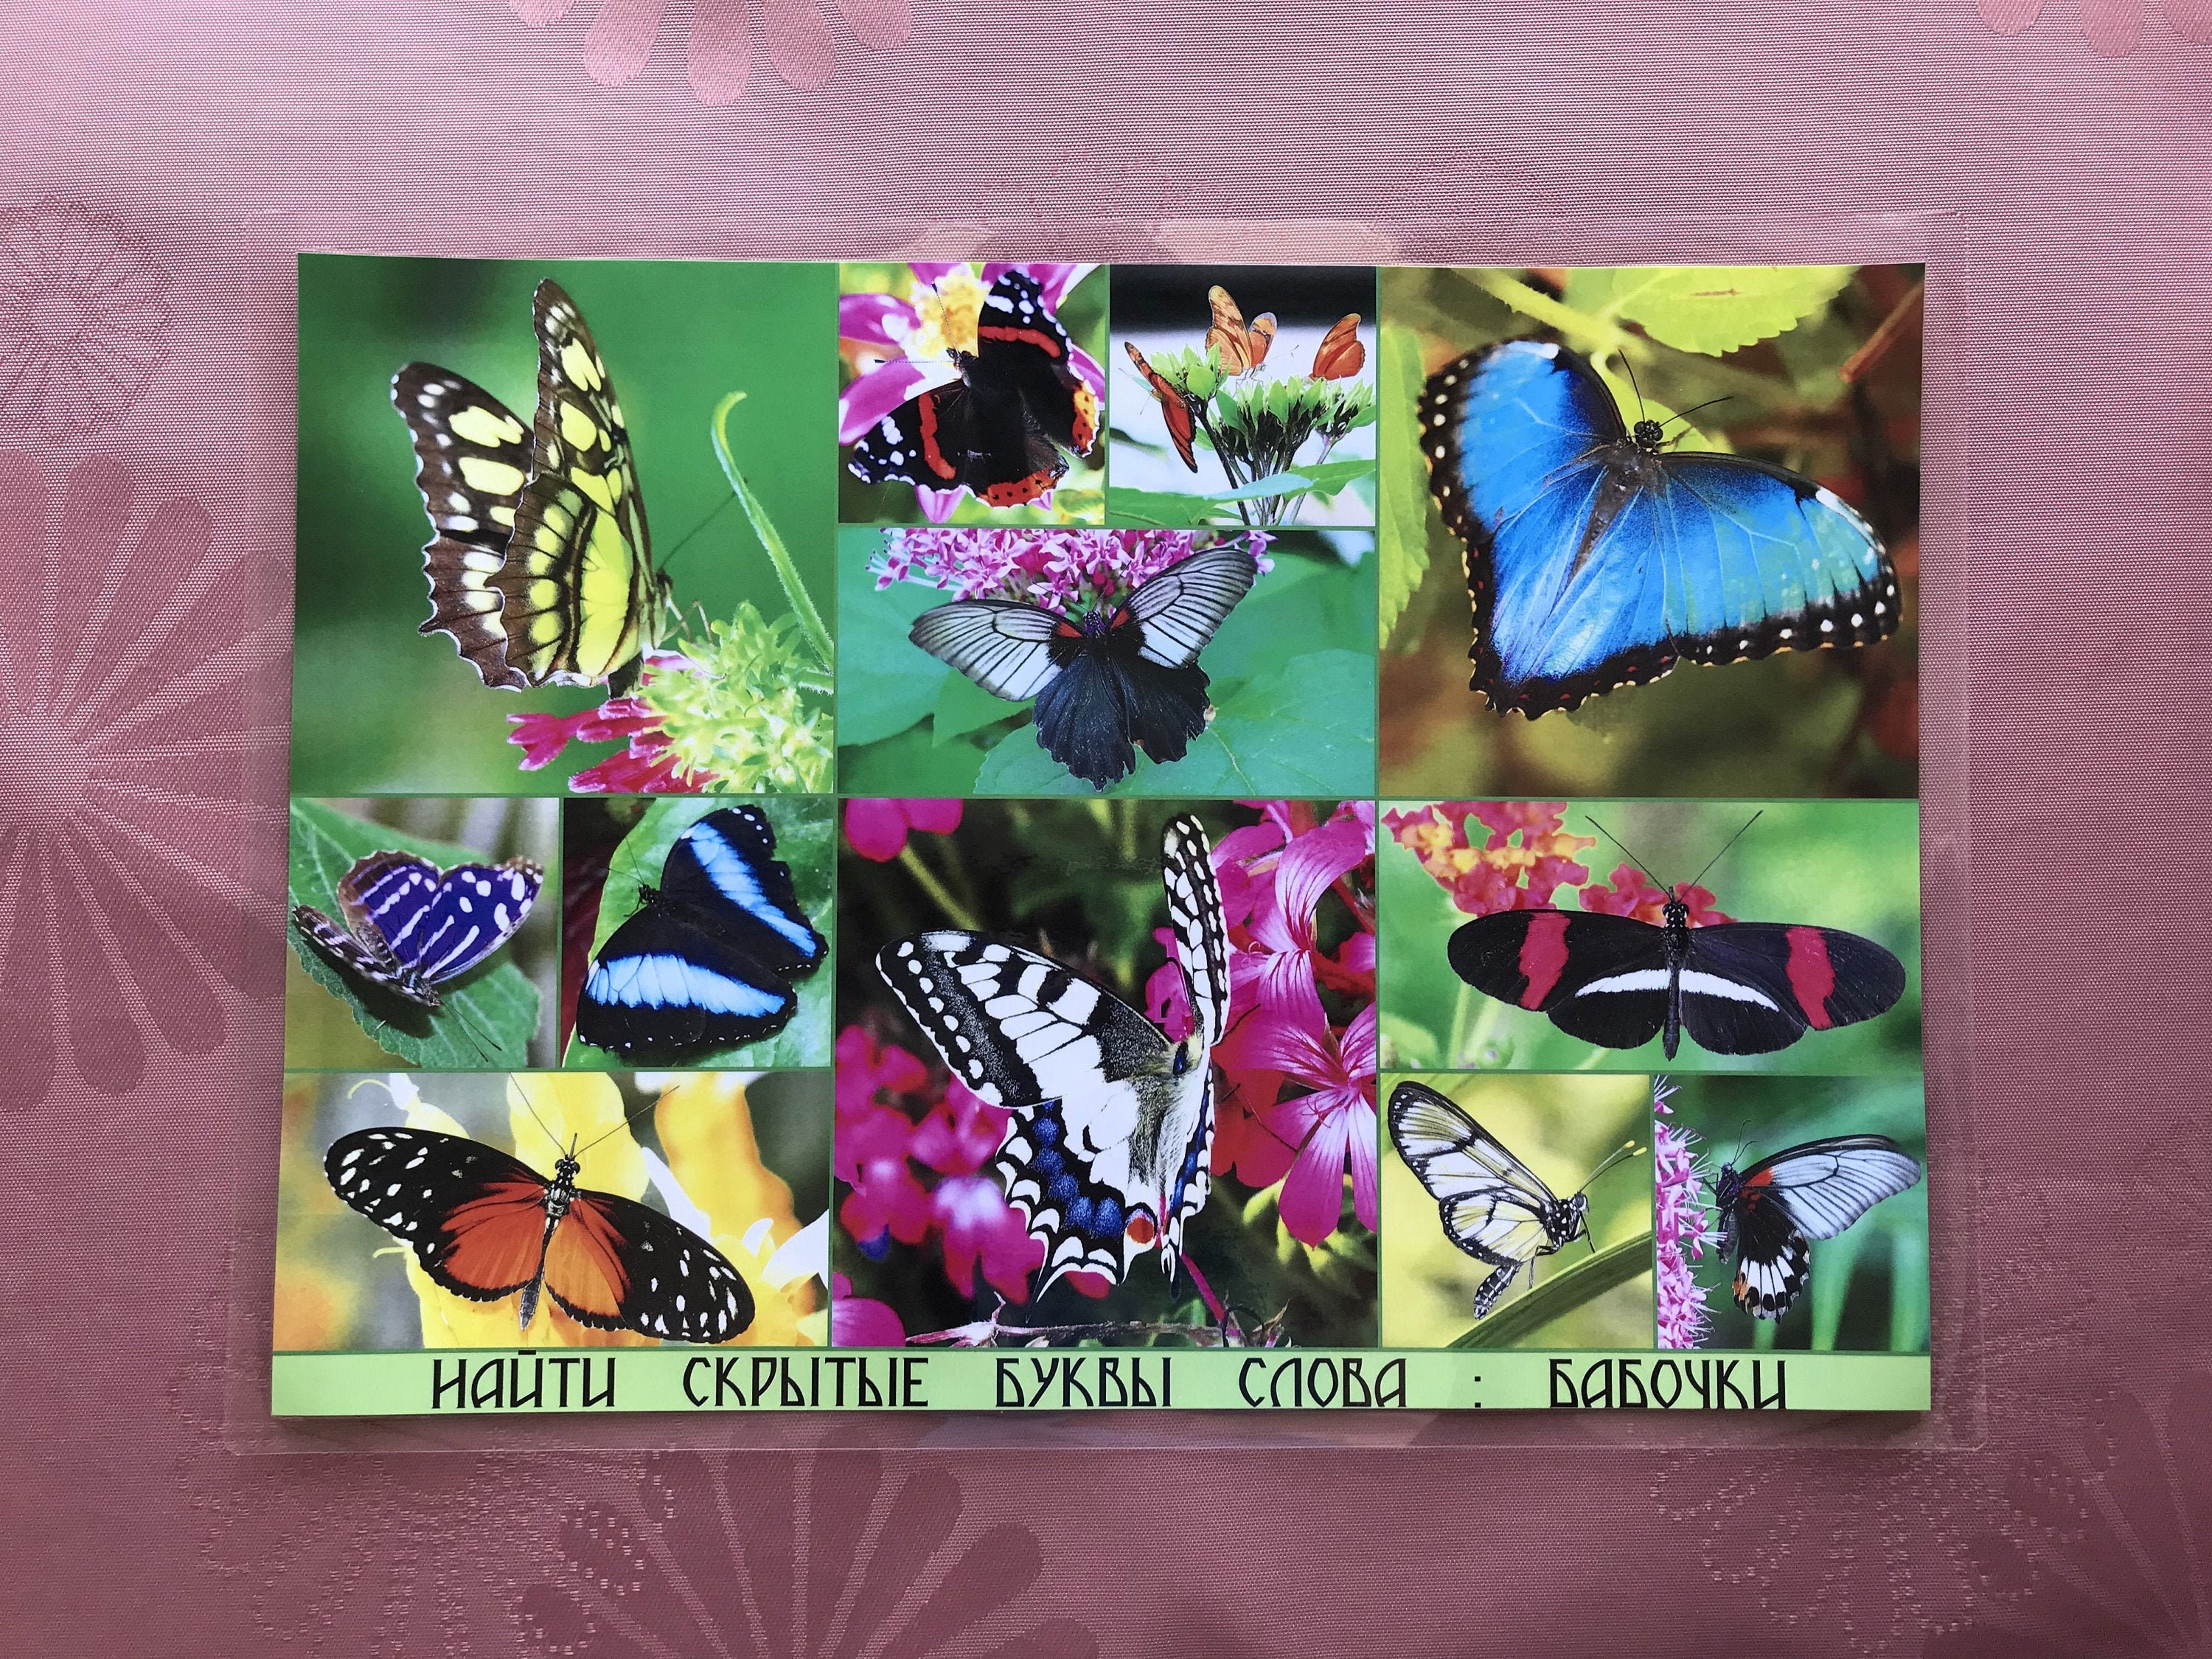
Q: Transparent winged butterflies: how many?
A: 1